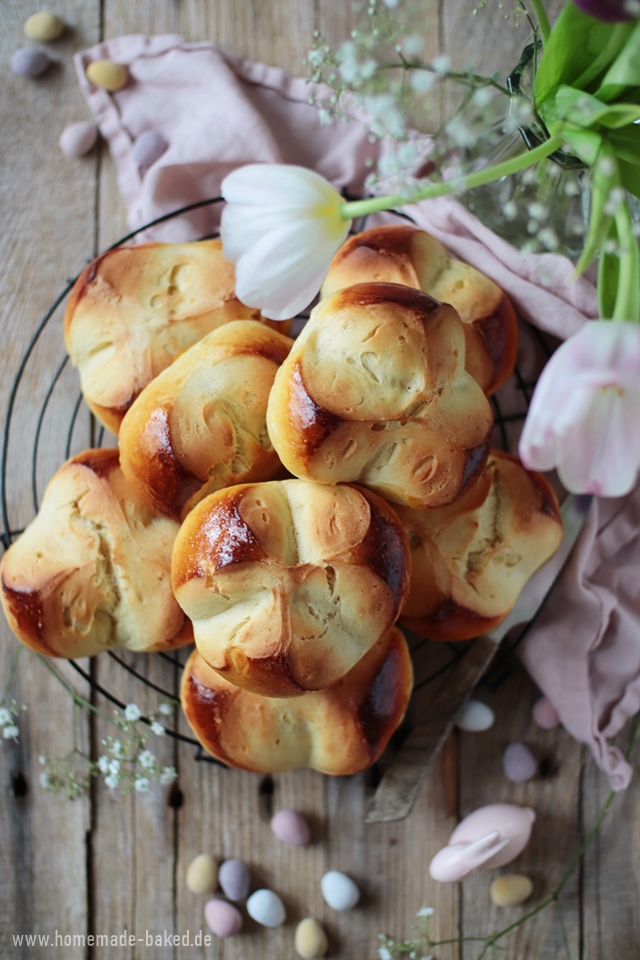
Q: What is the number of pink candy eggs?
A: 4